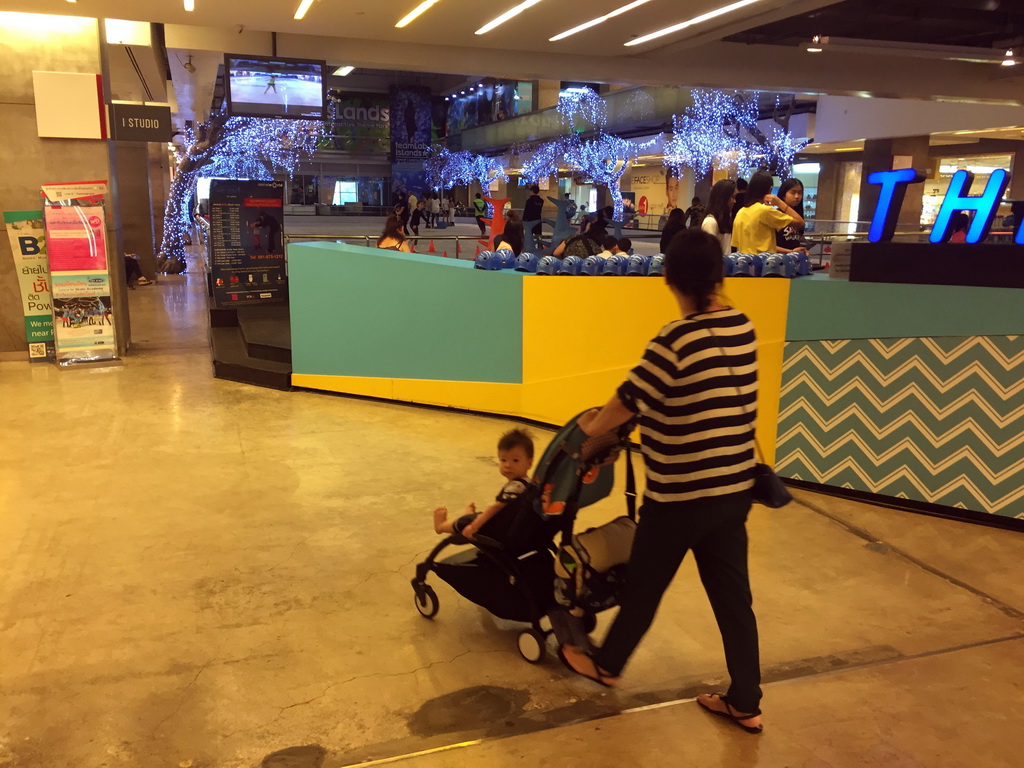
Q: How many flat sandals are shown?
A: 2